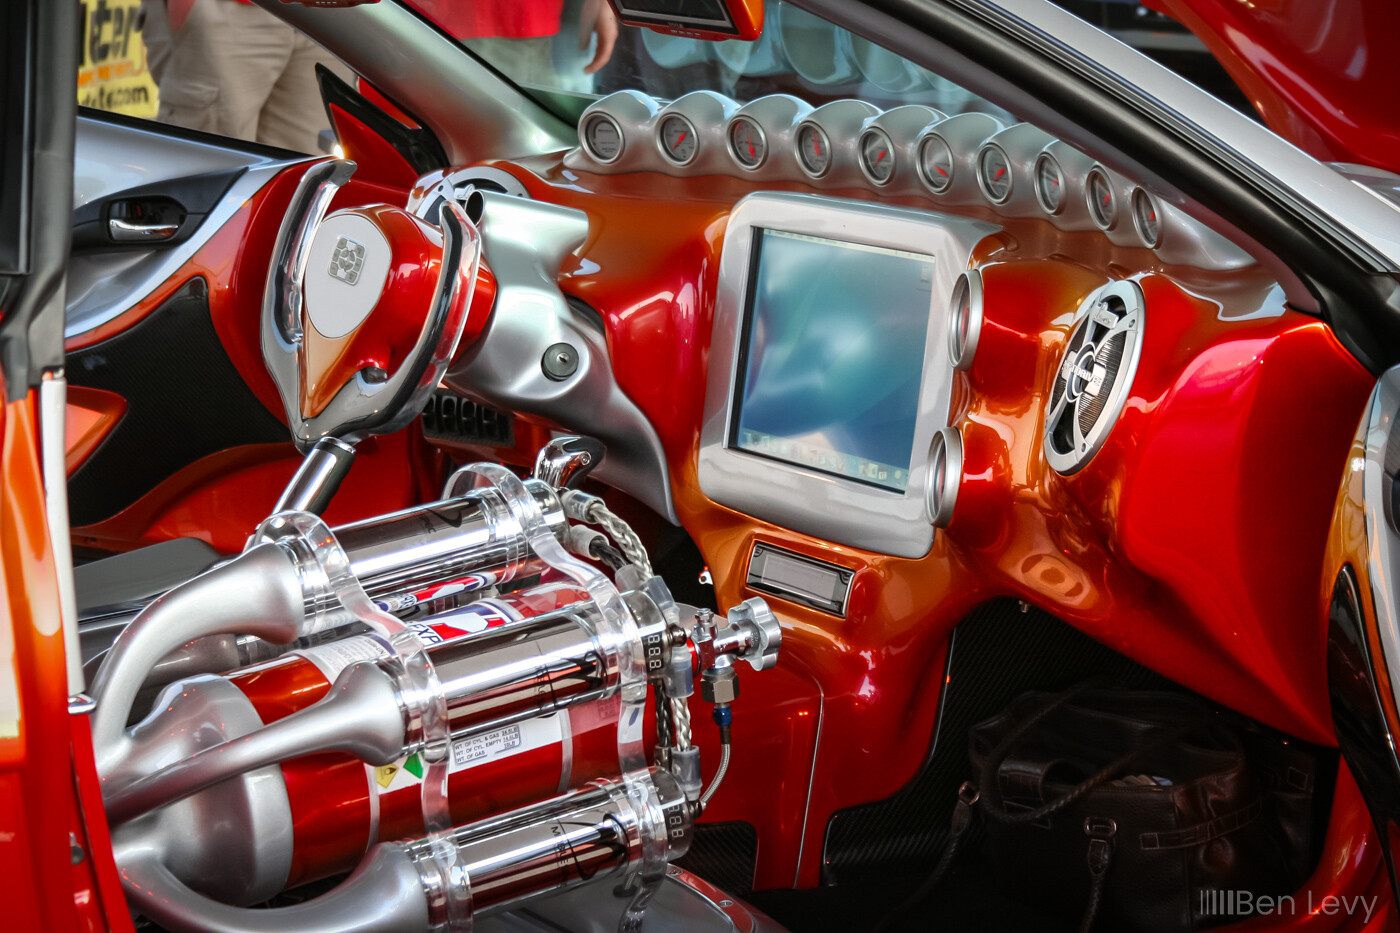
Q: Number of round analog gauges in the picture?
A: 12